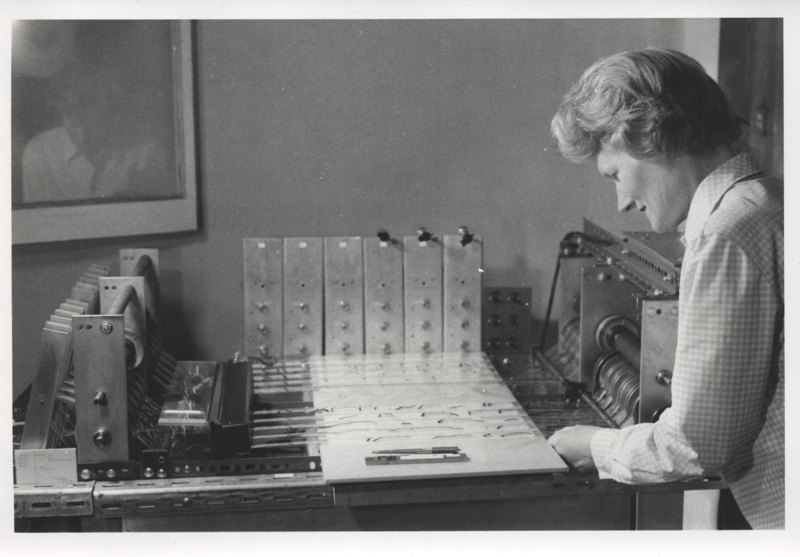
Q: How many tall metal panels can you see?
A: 6